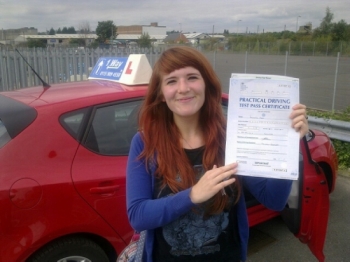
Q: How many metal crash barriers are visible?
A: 1